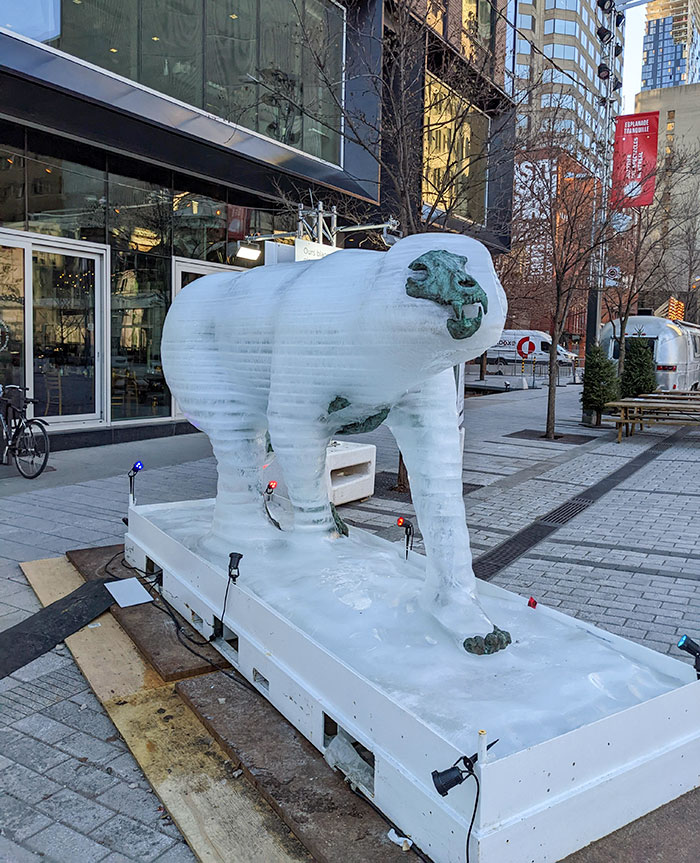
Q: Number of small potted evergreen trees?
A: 2